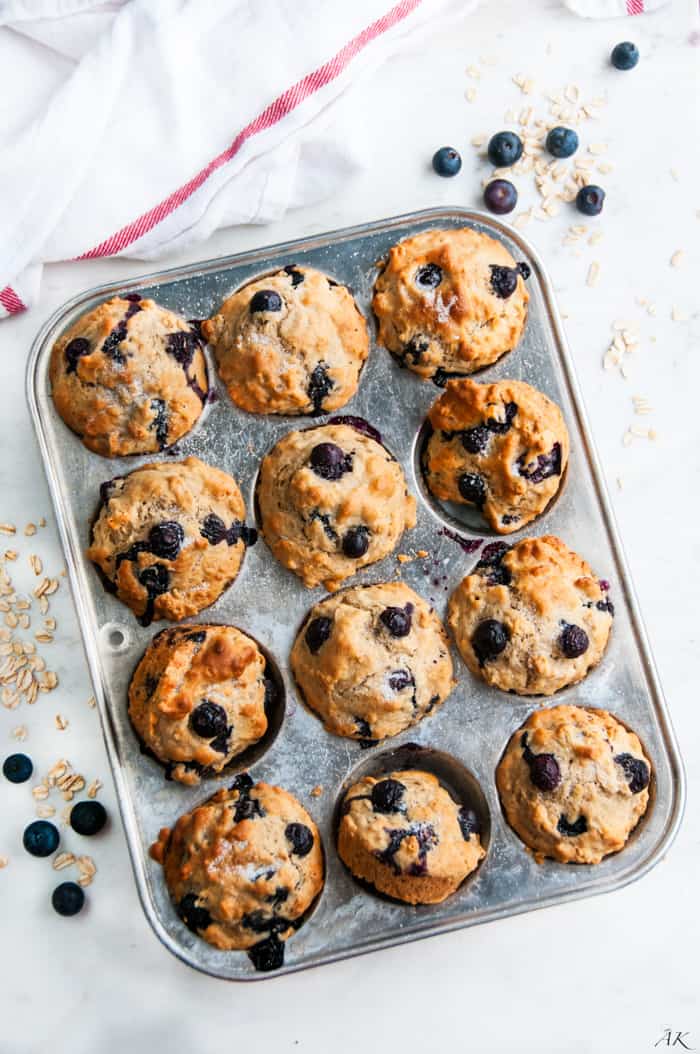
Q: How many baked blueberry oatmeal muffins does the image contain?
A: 12